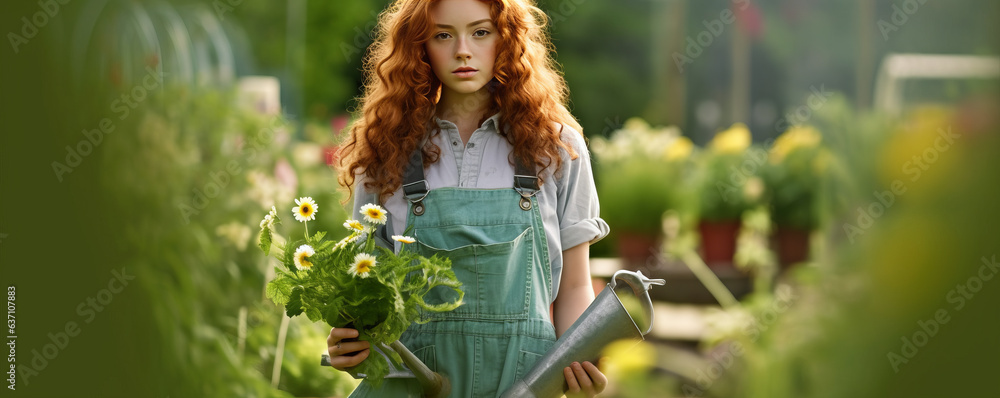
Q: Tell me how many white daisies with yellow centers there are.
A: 6